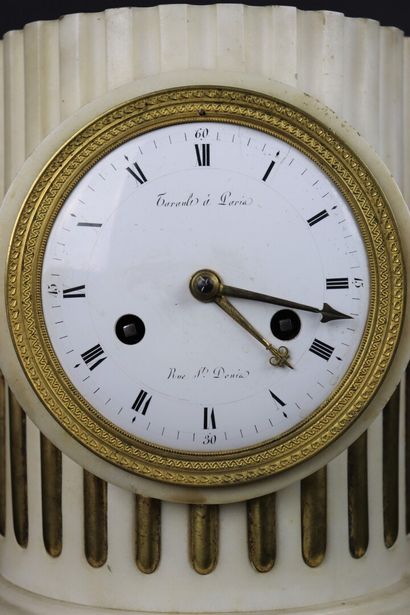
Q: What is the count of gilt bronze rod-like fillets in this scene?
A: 11